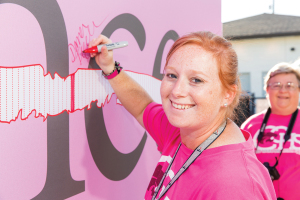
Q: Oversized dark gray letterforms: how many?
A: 3